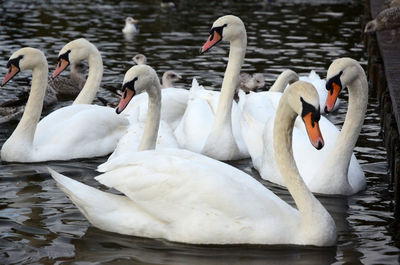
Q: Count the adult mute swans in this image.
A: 7